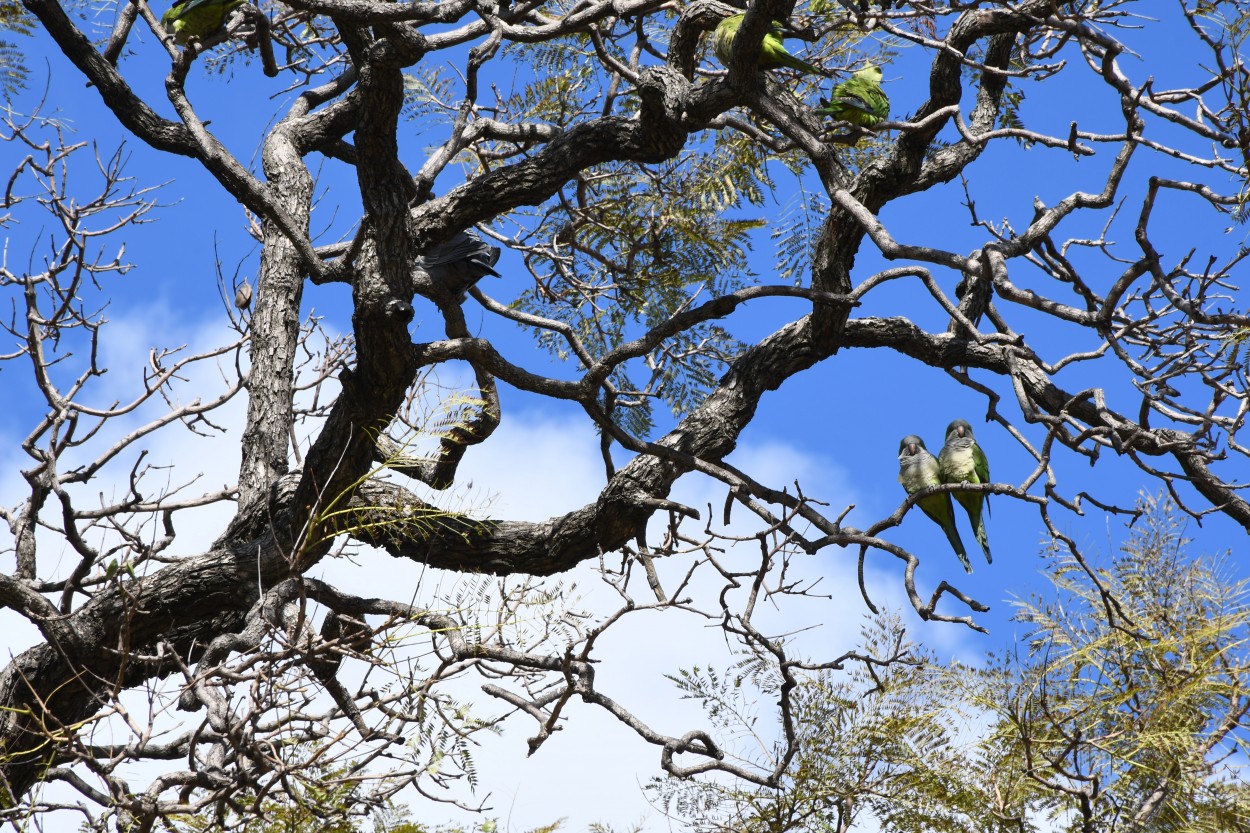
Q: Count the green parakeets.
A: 5